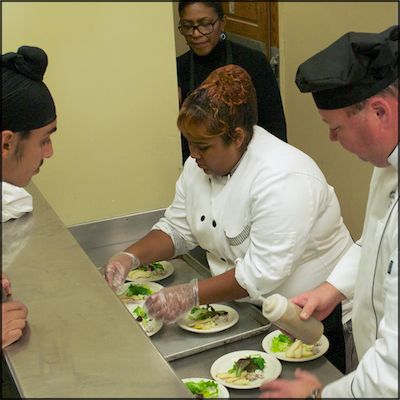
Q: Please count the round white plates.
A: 7